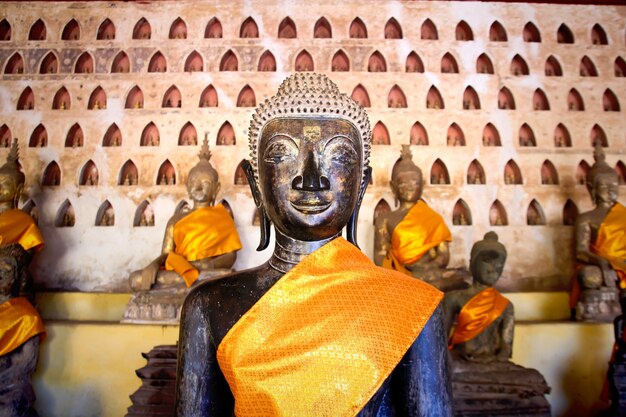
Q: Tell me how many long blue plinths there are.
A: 0